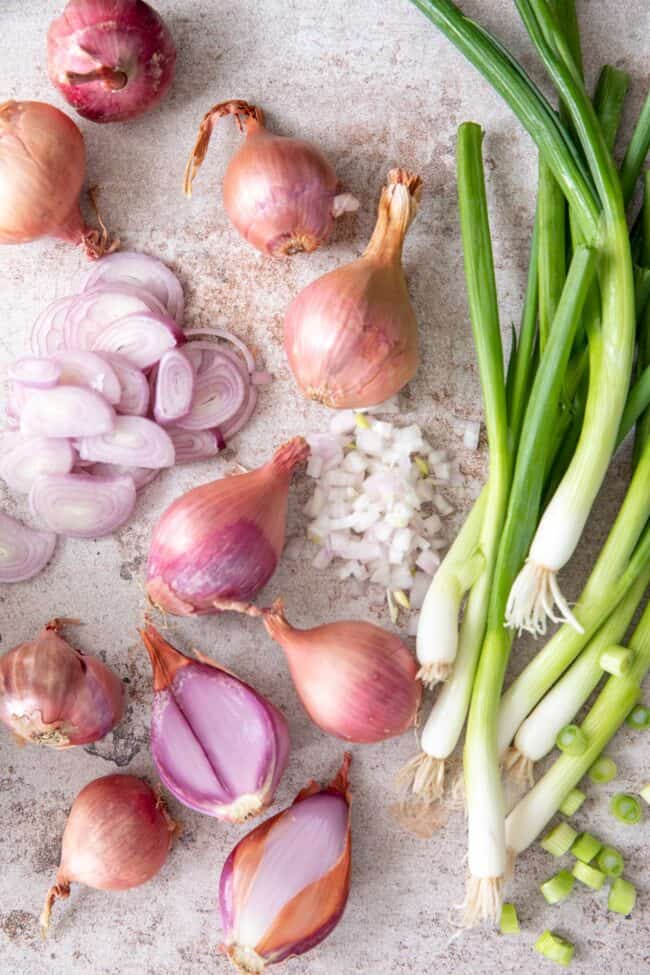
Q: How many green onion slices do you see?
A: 15